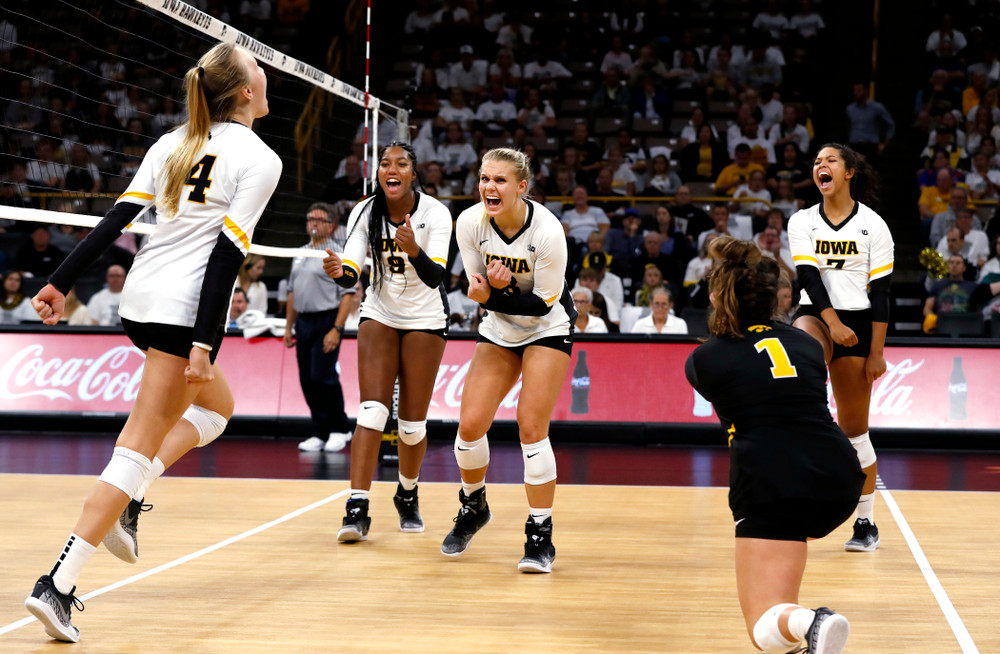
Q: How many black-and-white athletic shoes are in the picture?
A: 8